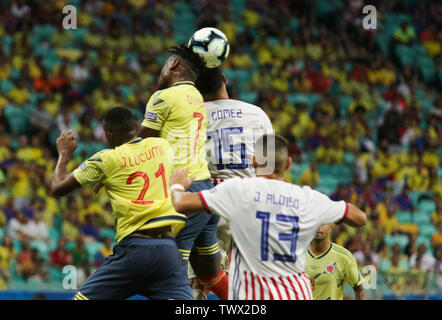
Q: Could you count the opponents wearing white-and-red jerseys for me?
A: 2